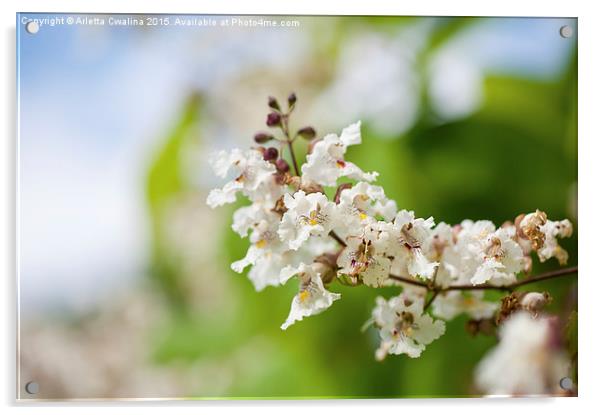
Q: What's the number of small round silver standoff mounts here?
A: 4